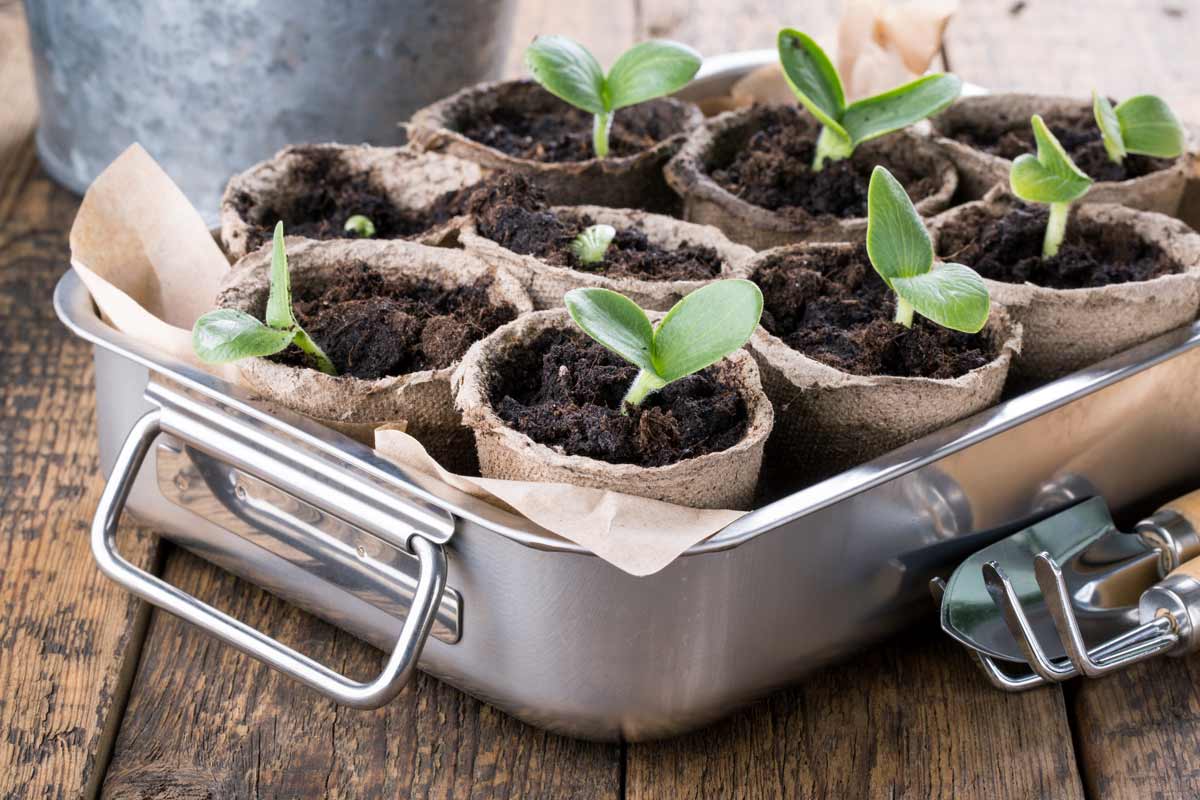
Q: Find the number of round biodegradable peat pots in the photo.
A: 9